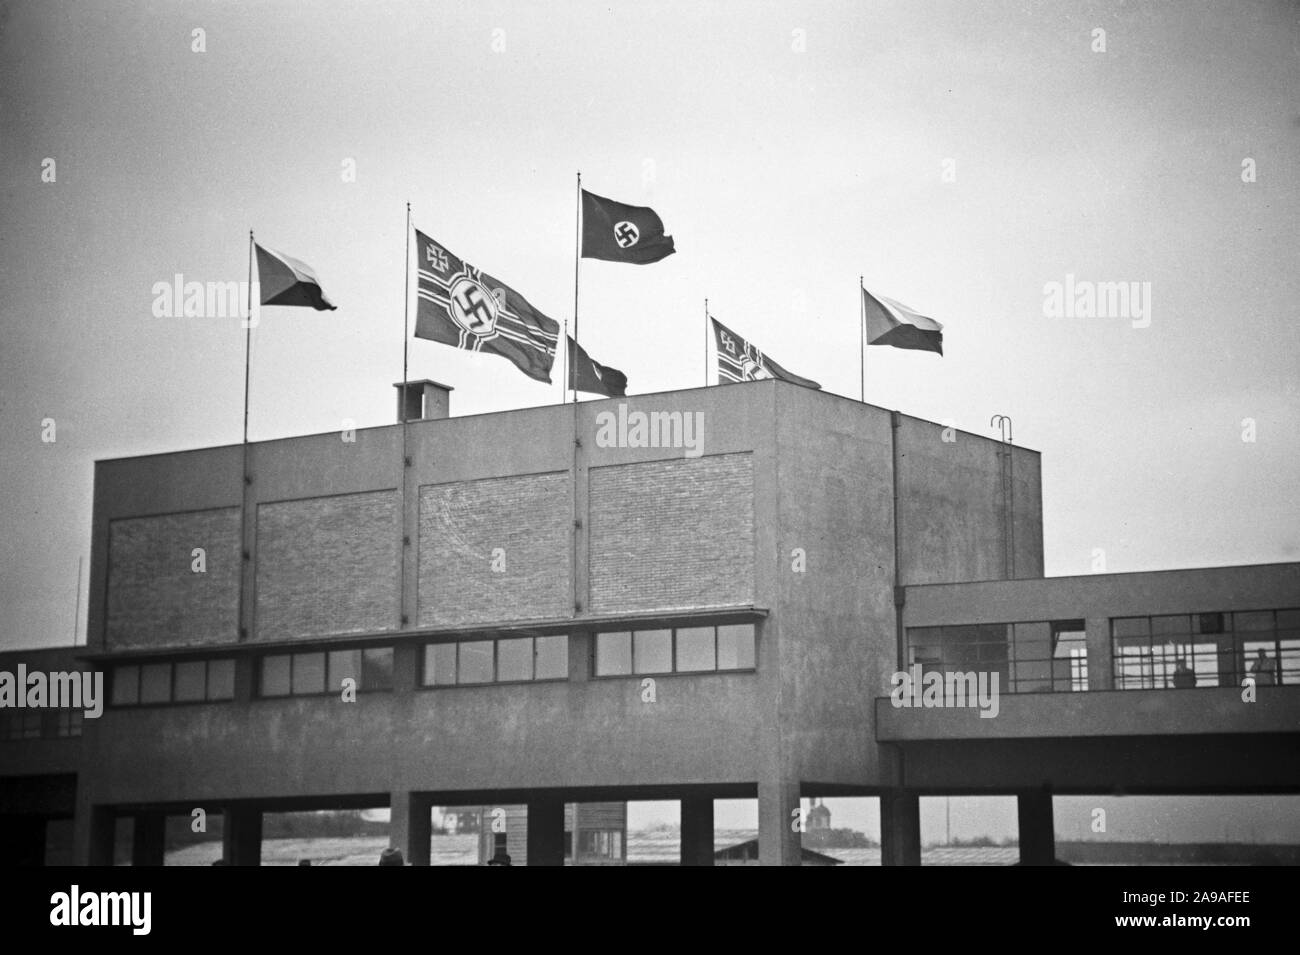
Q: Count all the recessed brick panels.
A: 4